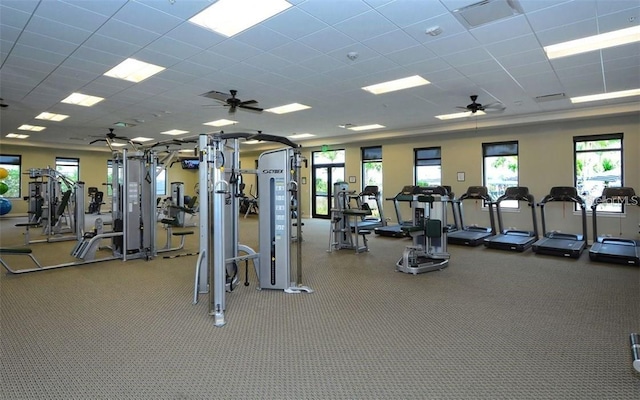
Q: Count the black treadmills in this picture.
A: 7